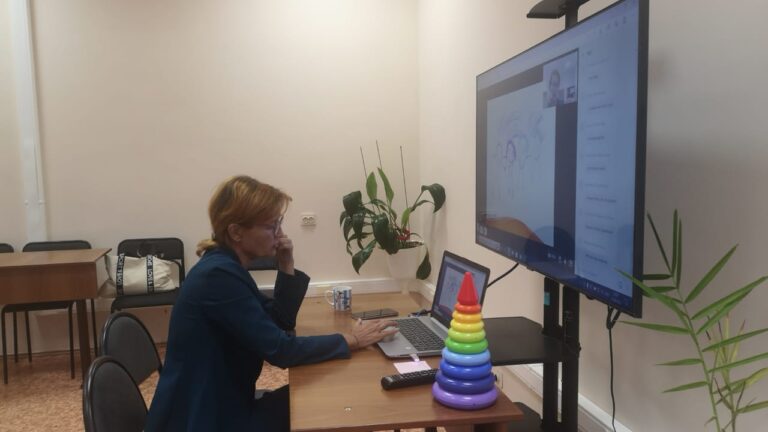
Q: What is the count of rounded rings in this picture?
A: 9